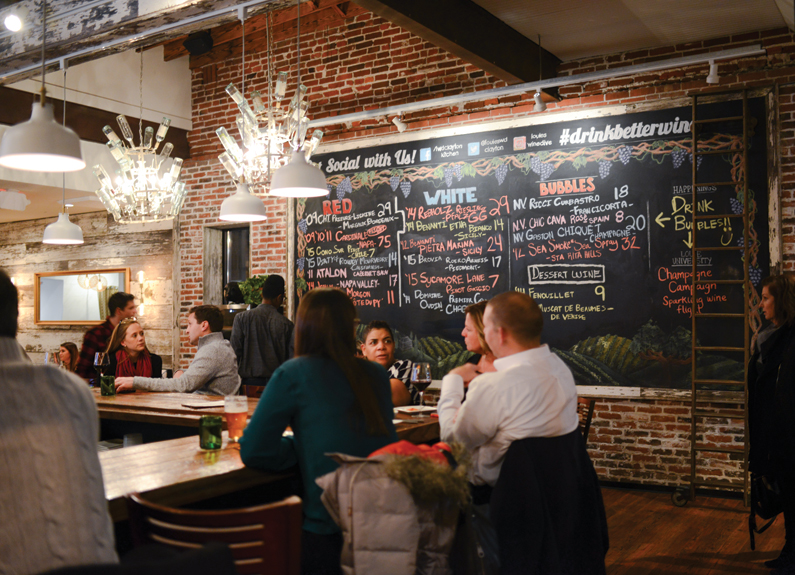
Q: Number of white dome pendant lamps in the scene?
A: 4